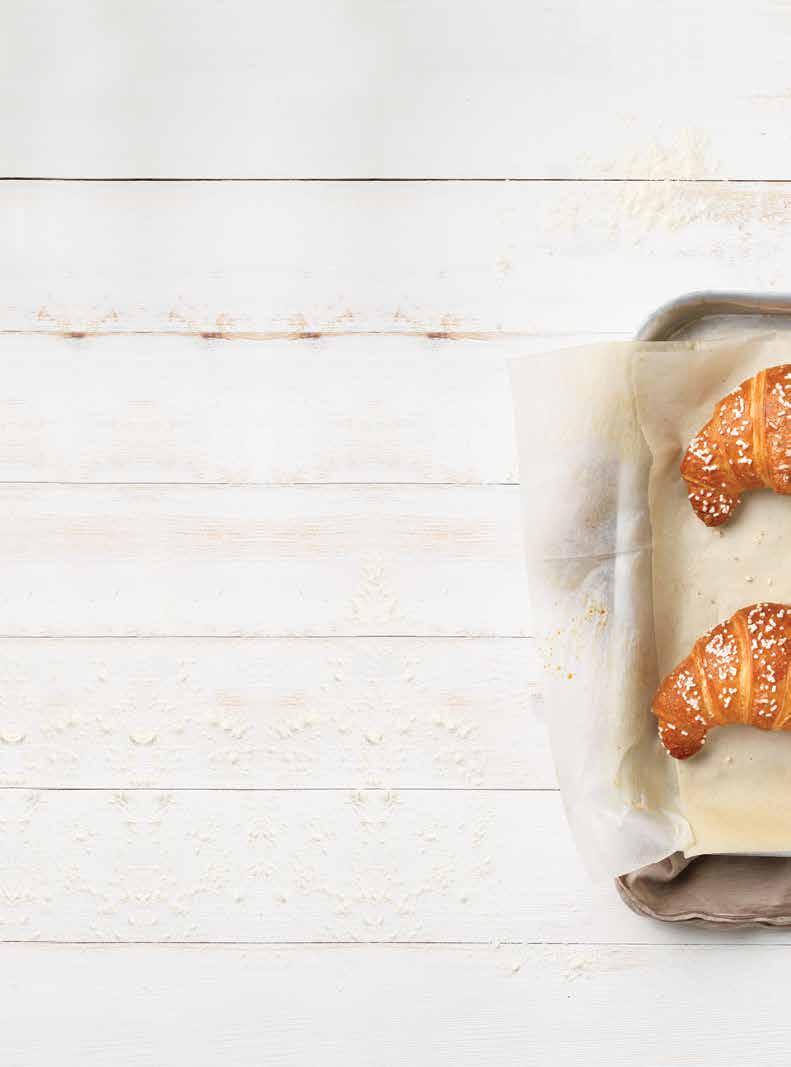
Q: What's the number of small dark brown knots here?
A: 4